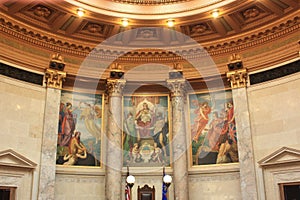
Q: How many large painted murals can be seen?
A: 3